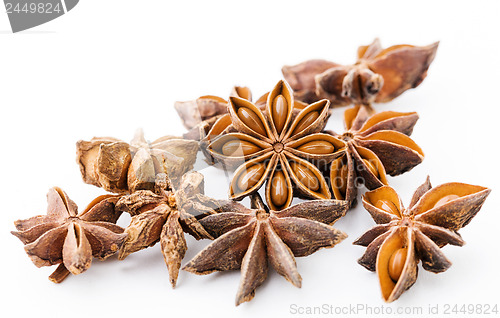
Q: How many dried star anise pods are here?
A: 9